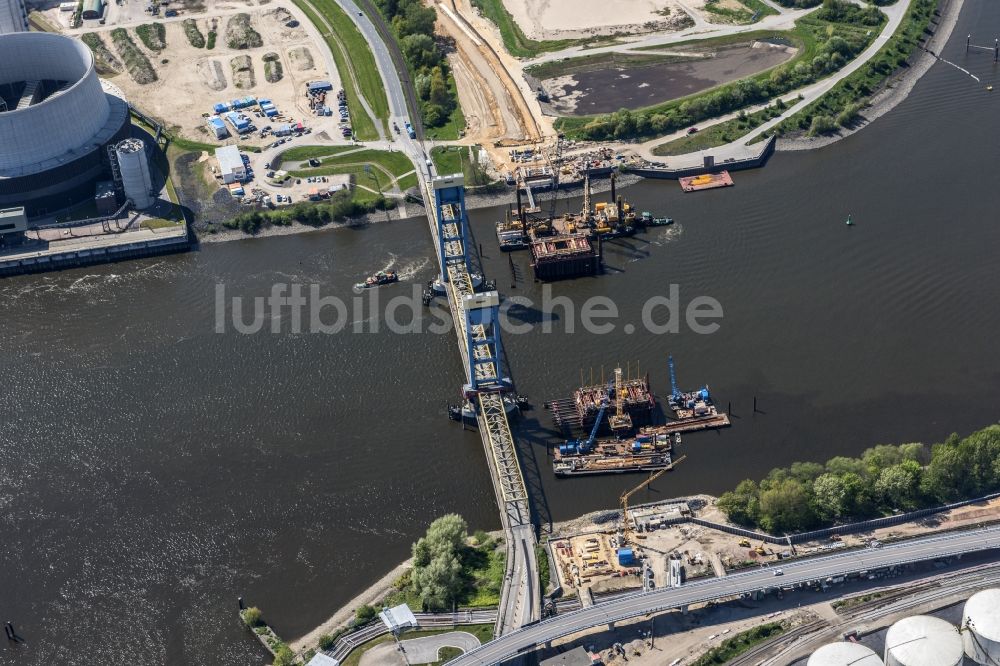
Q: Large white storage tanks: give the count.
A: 3